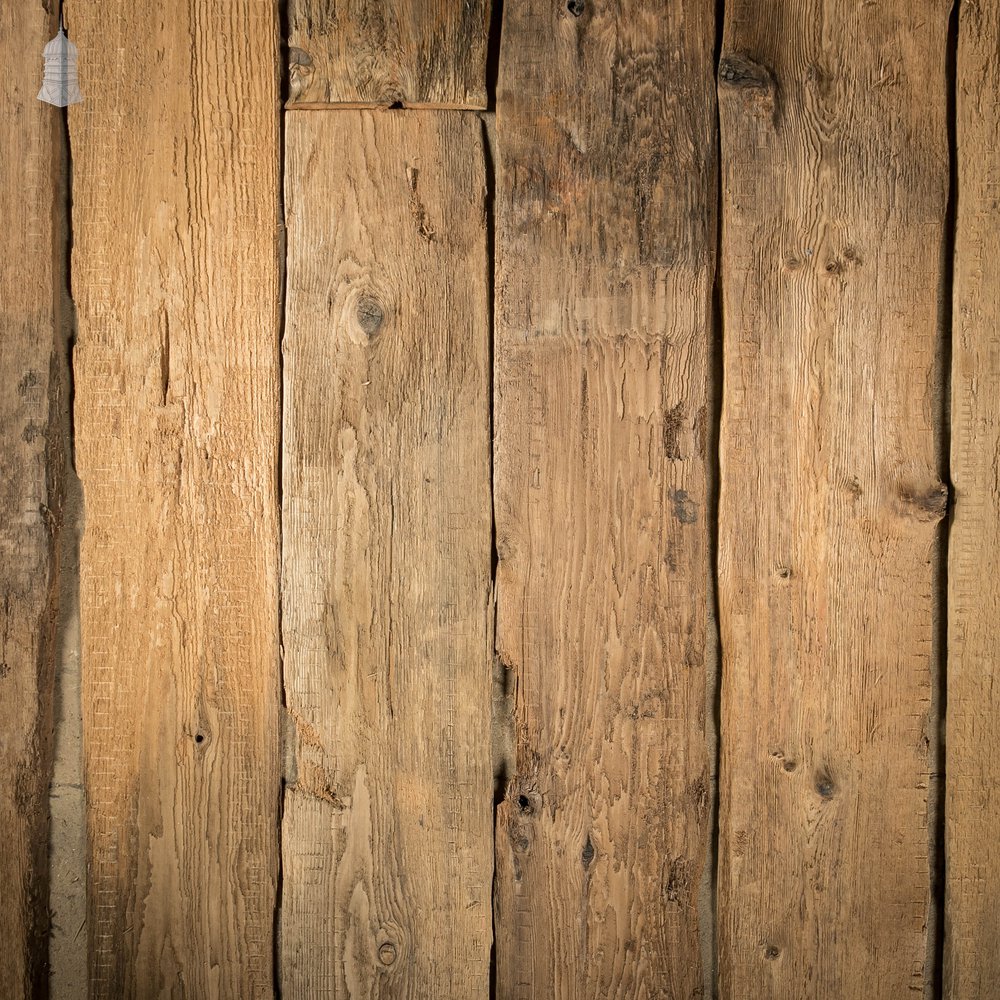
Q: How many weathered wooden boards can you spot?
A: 7